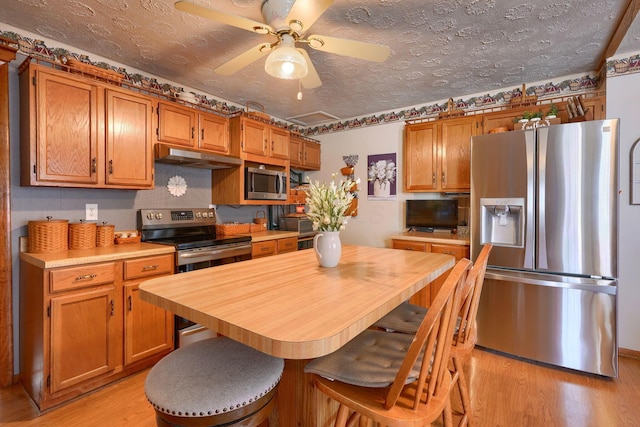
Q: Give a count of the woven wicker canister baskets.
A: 3